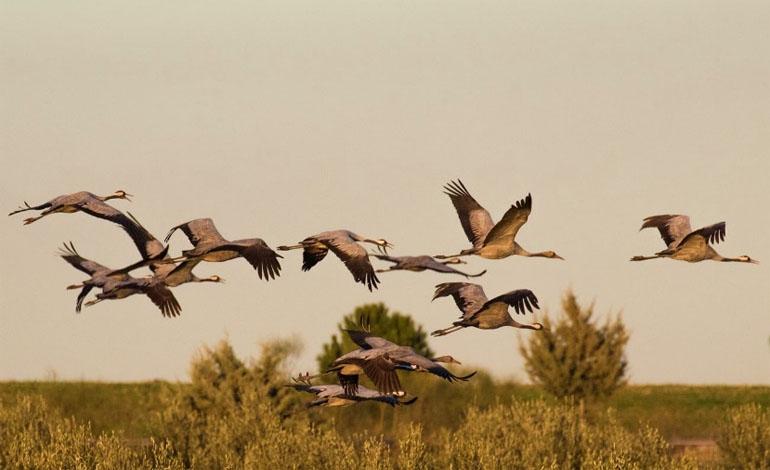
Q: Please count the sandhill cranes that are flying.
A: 13